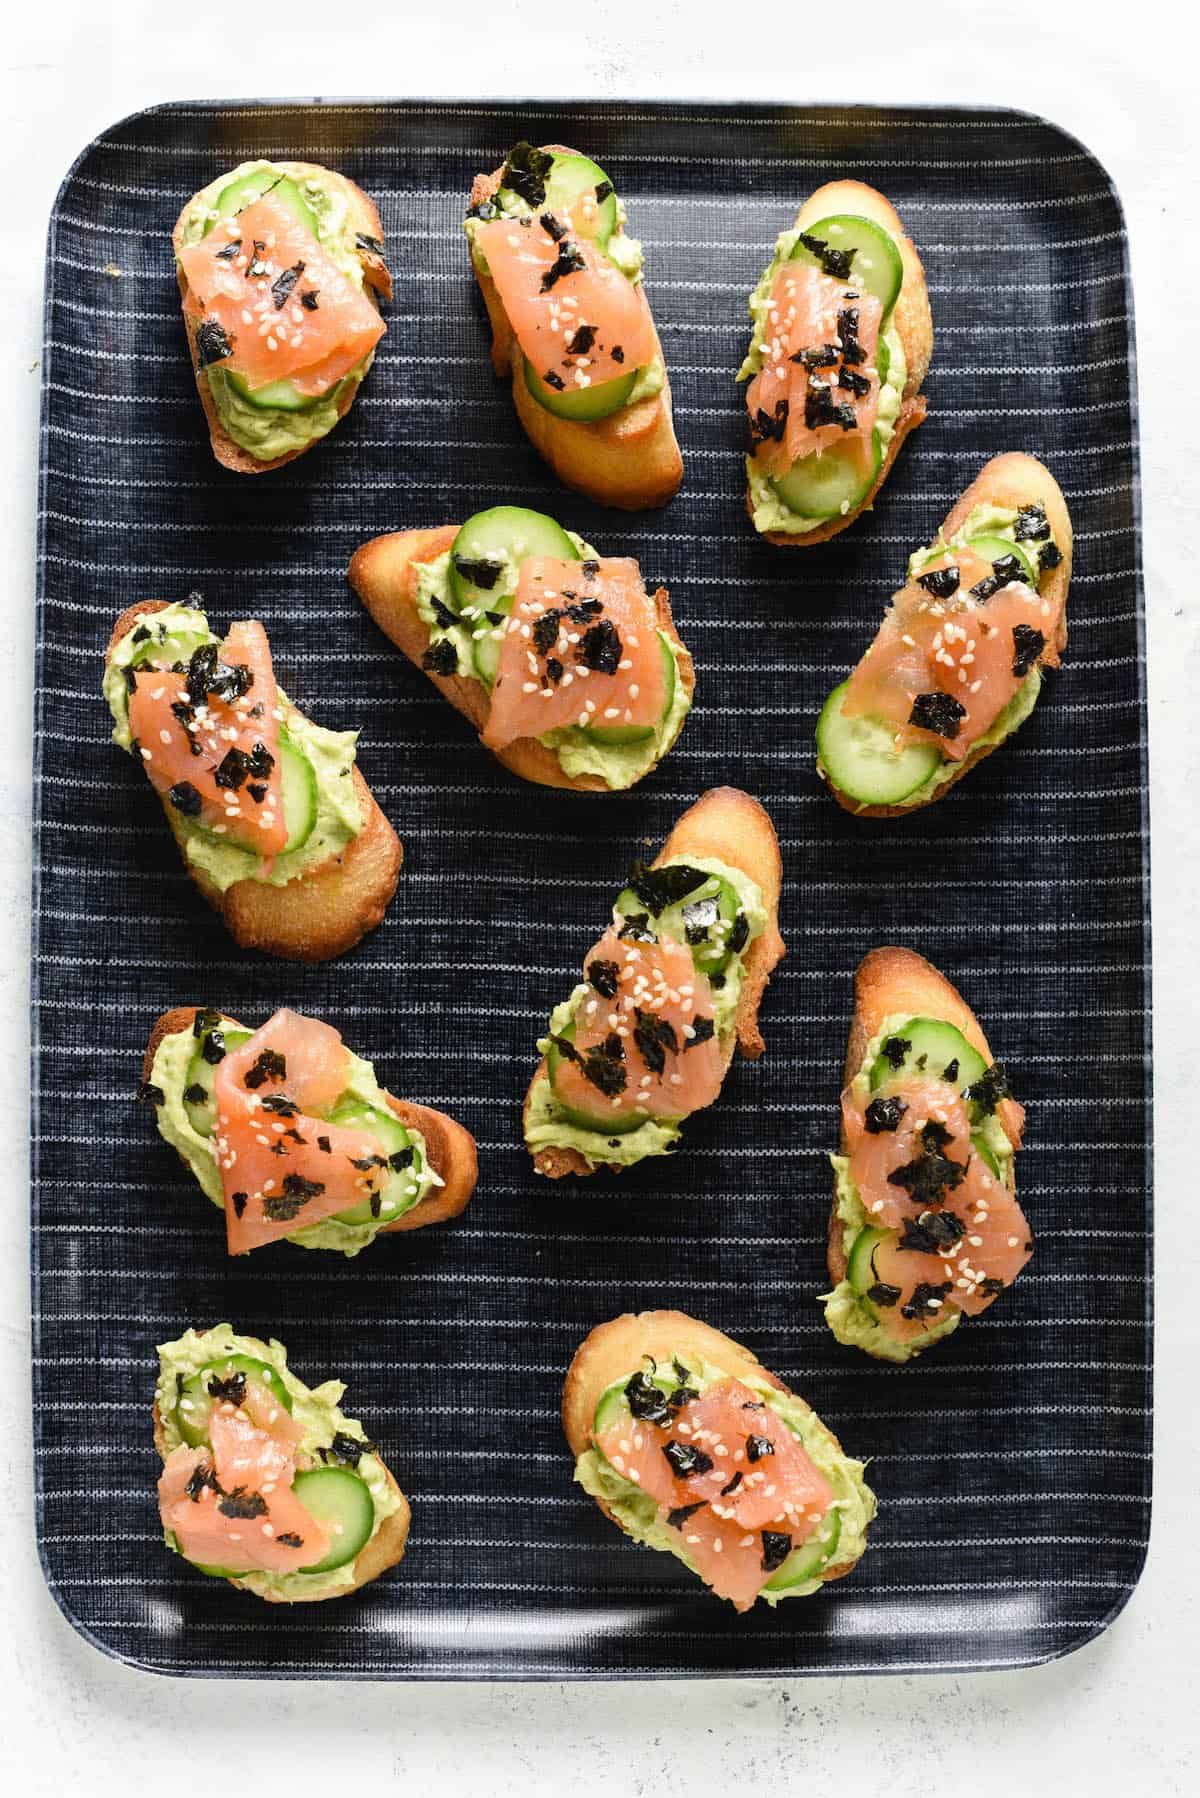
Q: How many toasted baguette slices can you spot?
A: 11